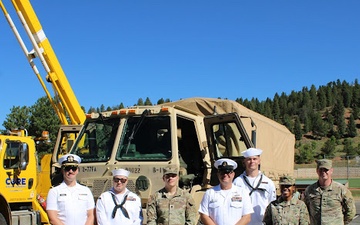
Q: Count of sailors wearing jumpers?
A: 2